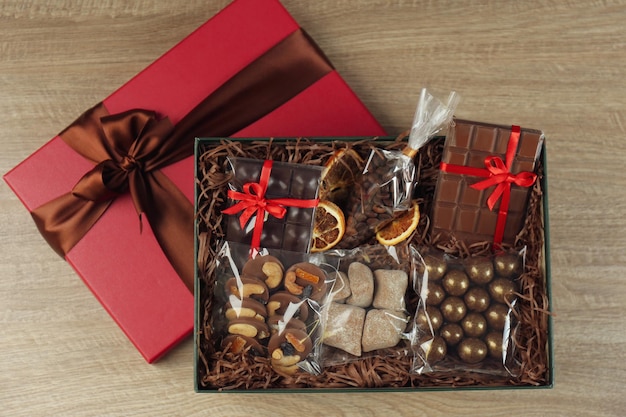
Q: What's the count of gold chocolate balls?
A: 15